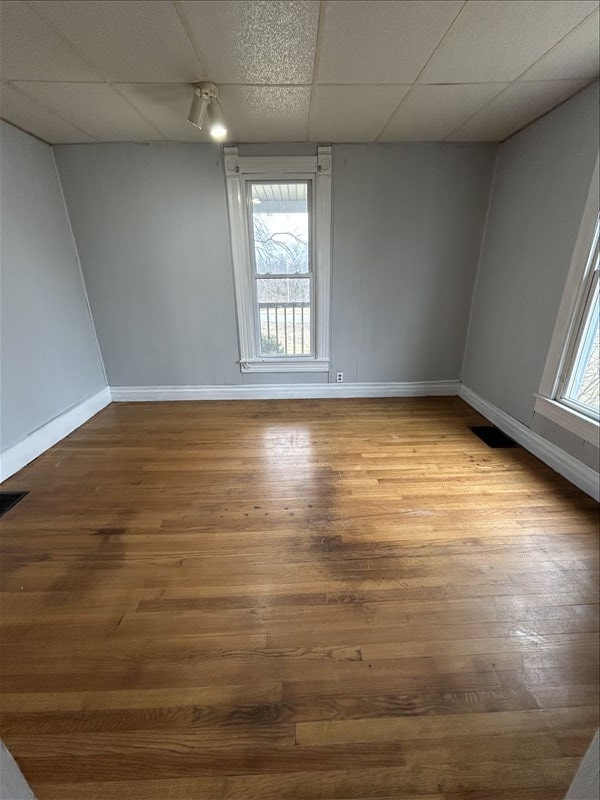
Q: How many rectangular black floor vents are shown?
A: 2